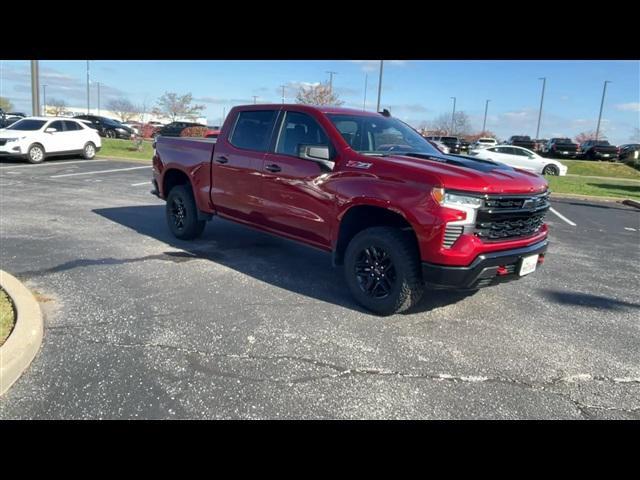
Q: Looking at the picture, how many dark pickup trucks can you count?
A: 3